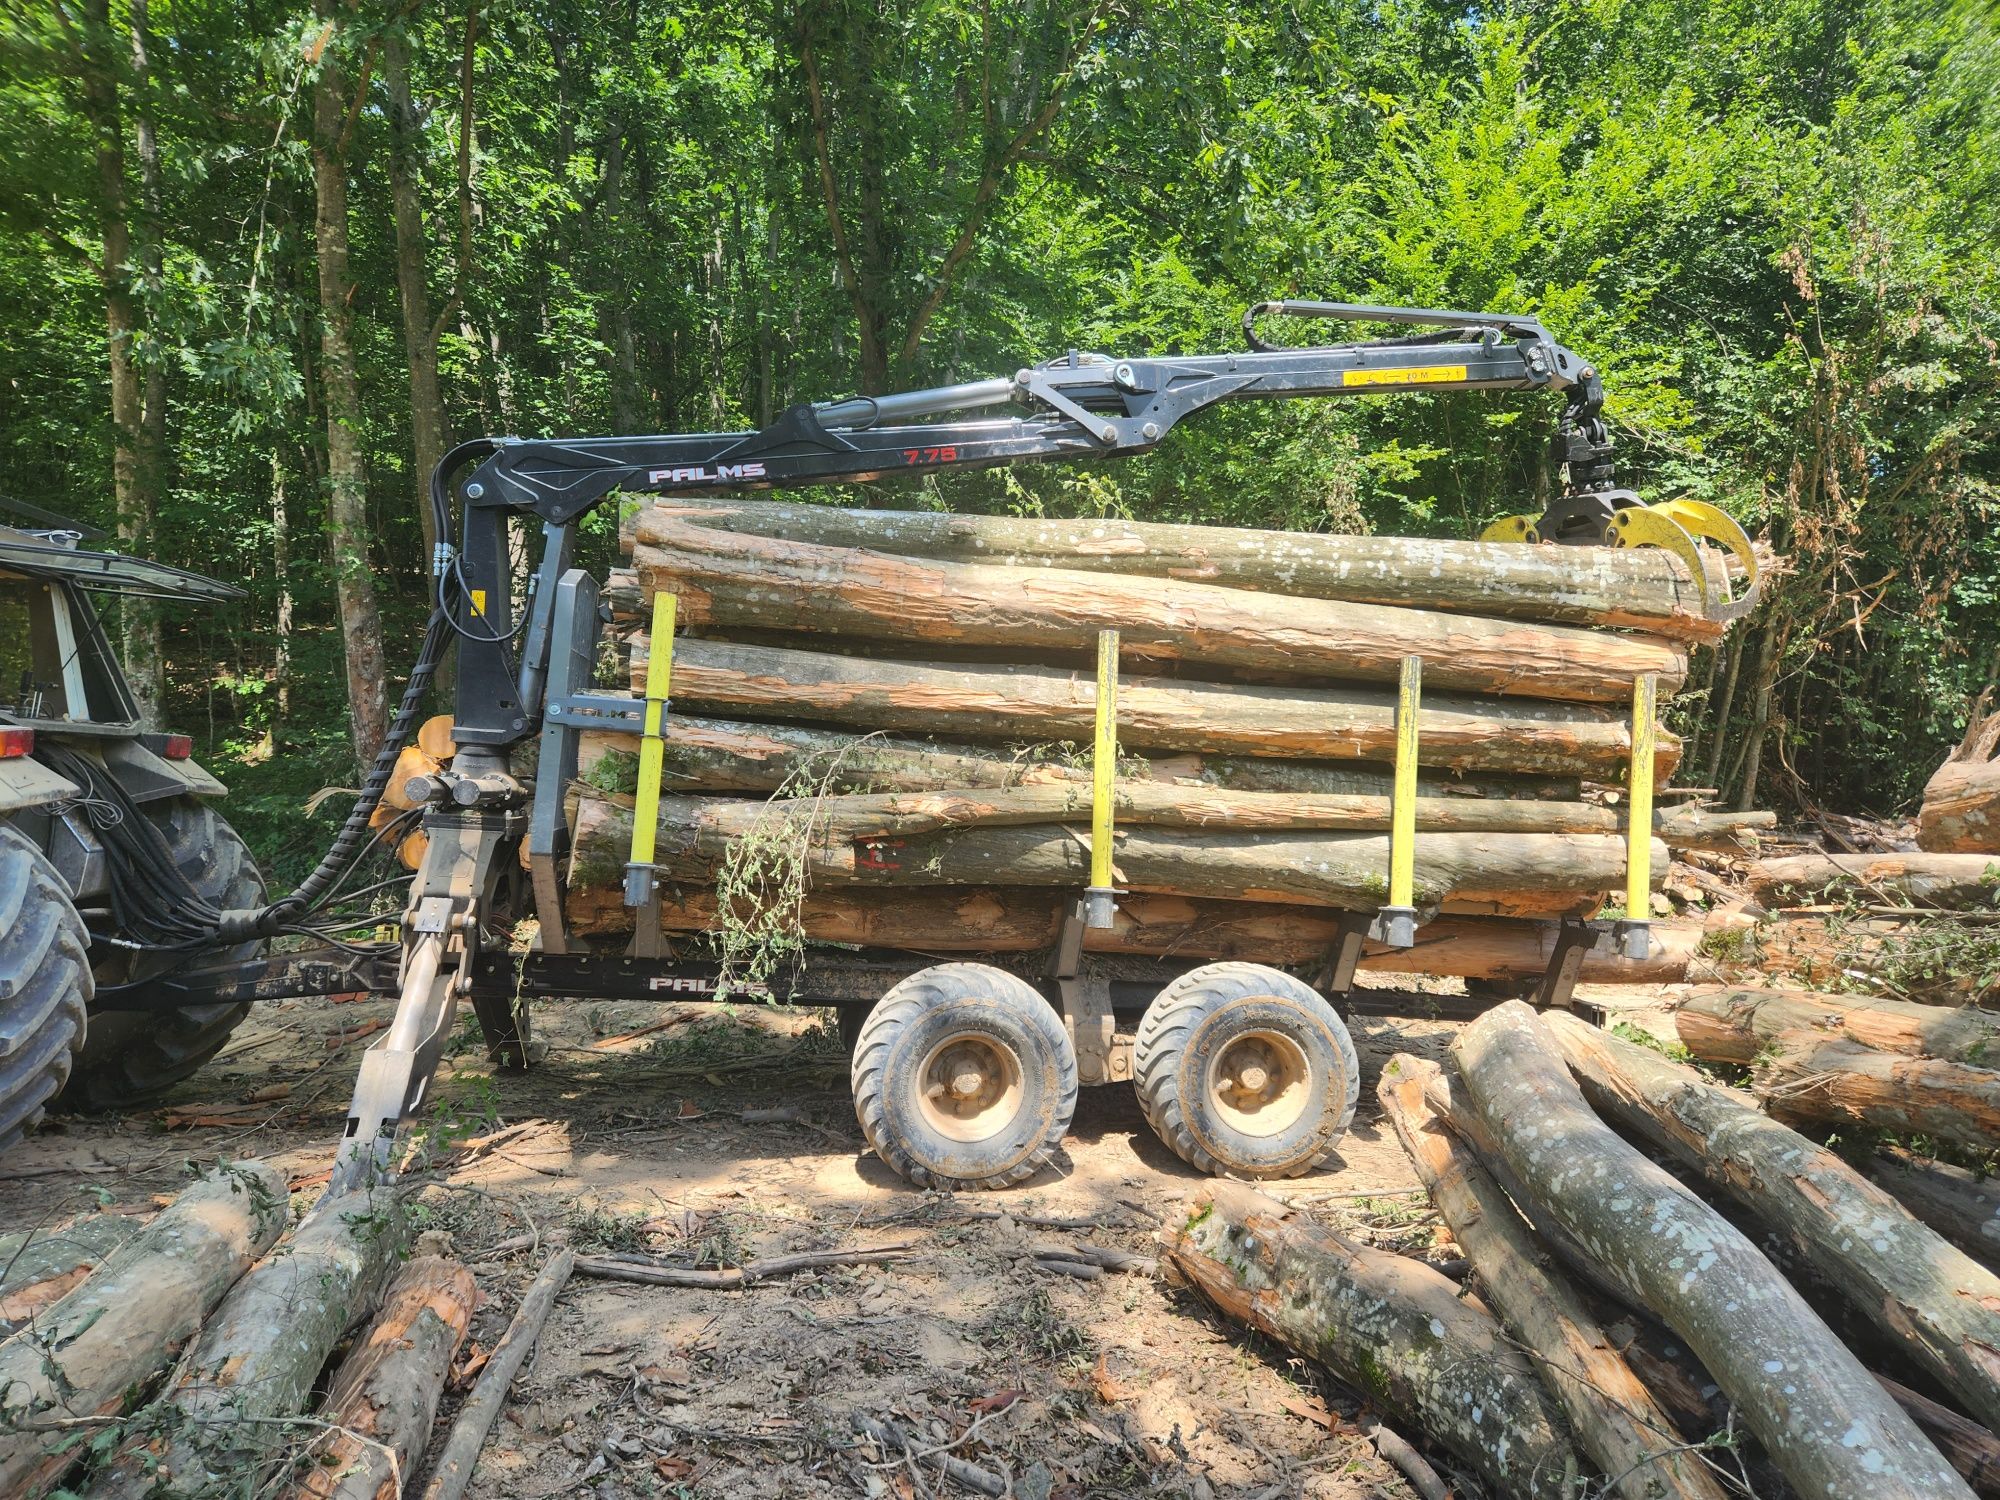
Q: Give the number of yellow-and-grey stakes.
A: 4